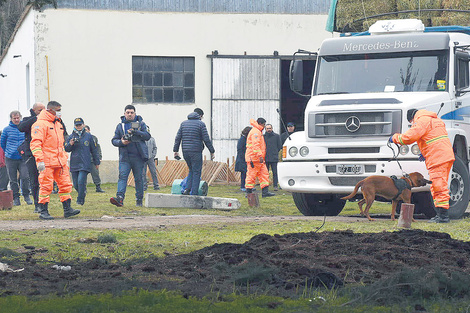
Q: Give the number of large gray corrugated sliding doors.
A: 1